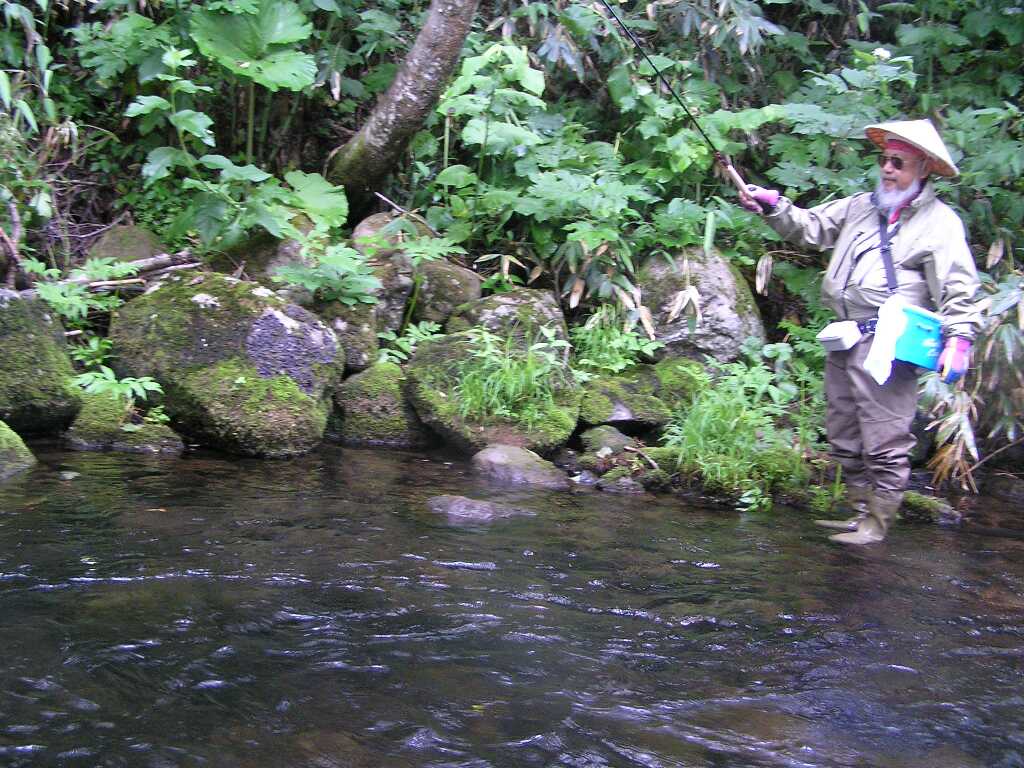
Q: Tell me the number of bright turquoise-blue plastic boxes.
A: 1